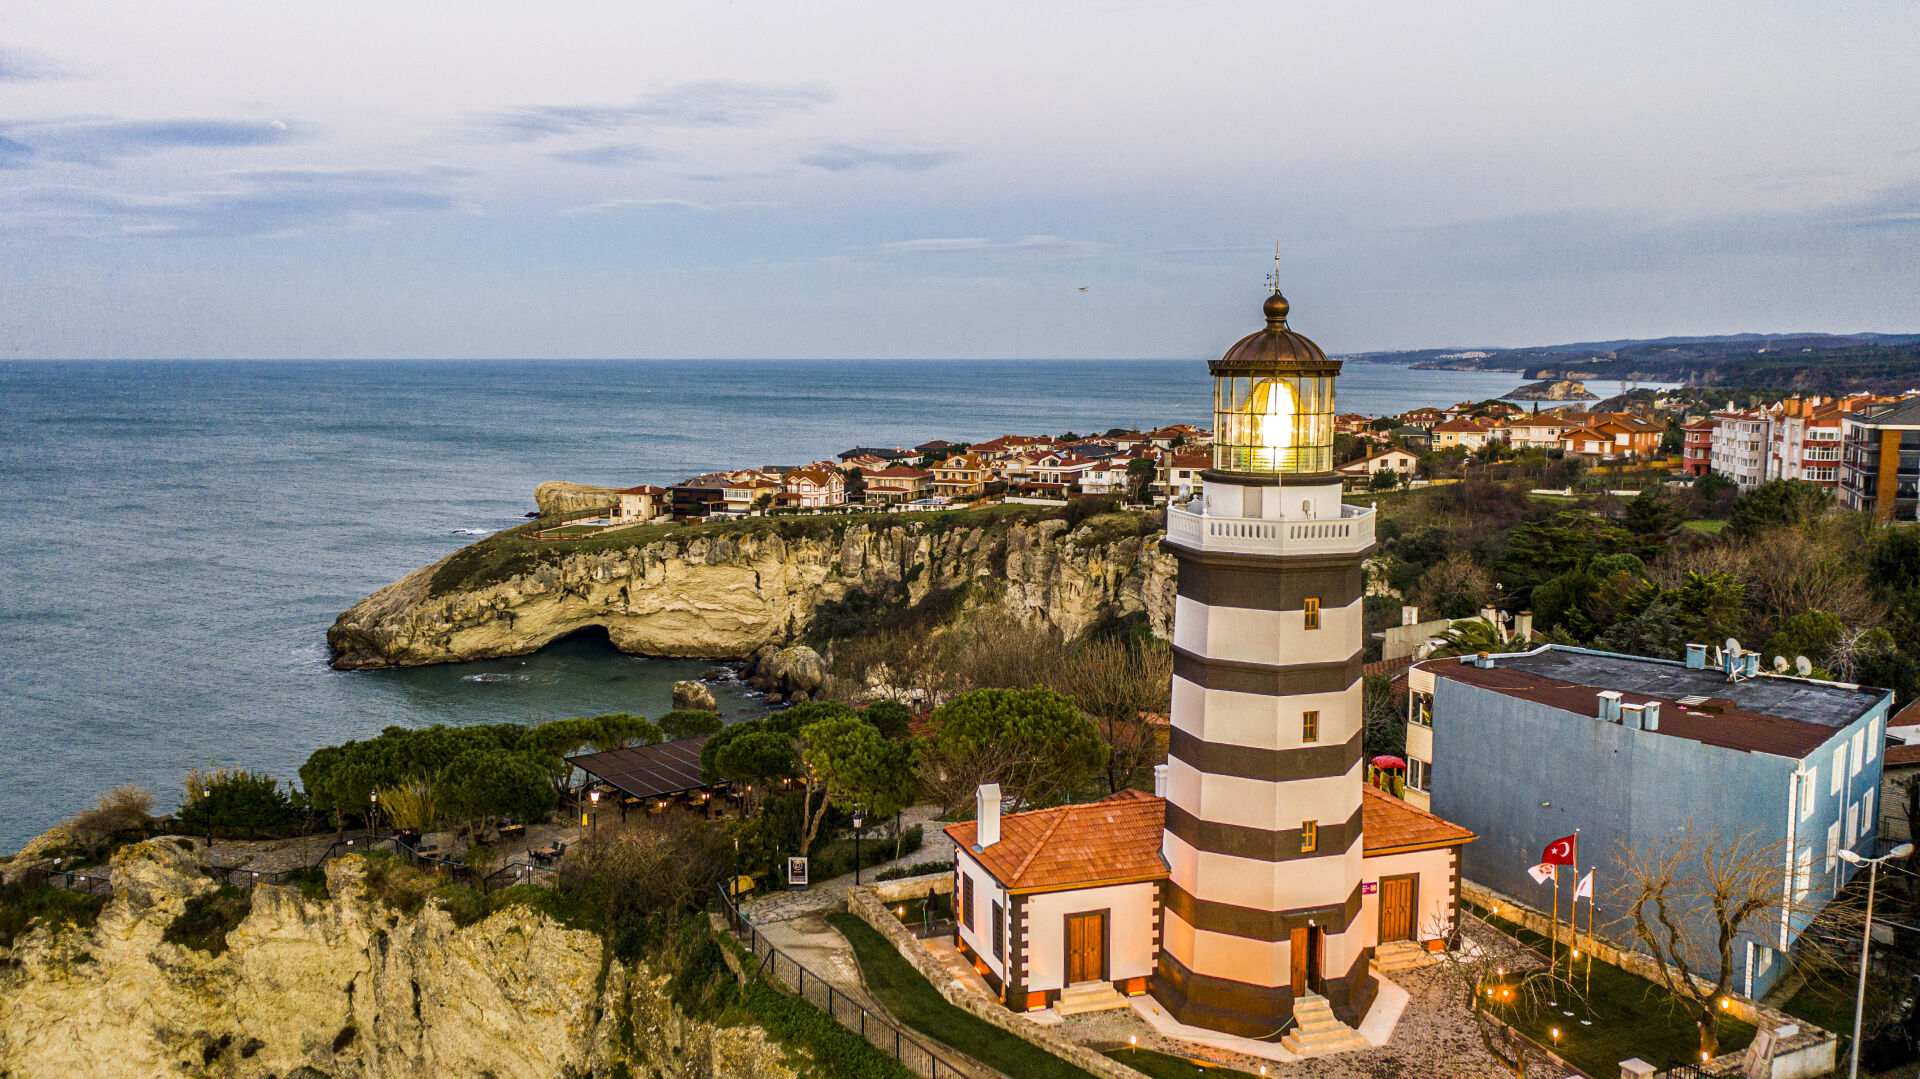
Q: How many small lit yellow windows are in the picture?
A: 3